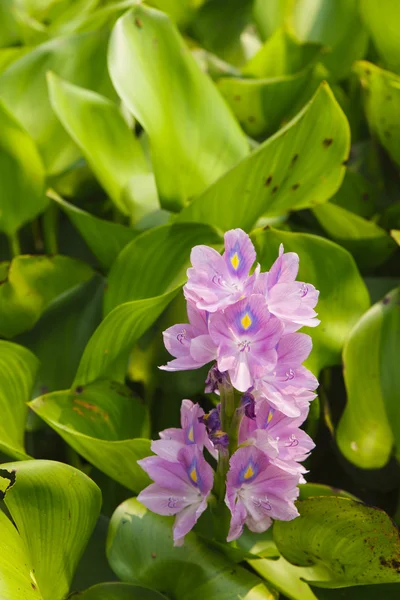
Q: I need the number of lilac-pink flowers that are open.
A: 9